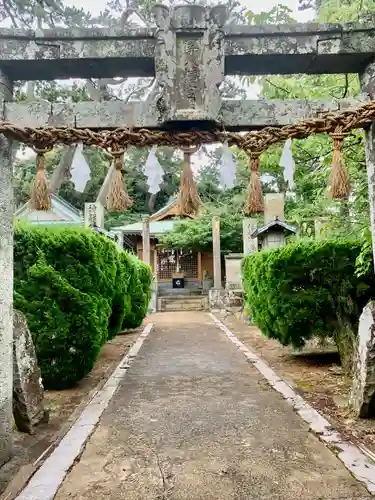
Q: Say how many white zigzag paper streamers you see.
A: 4